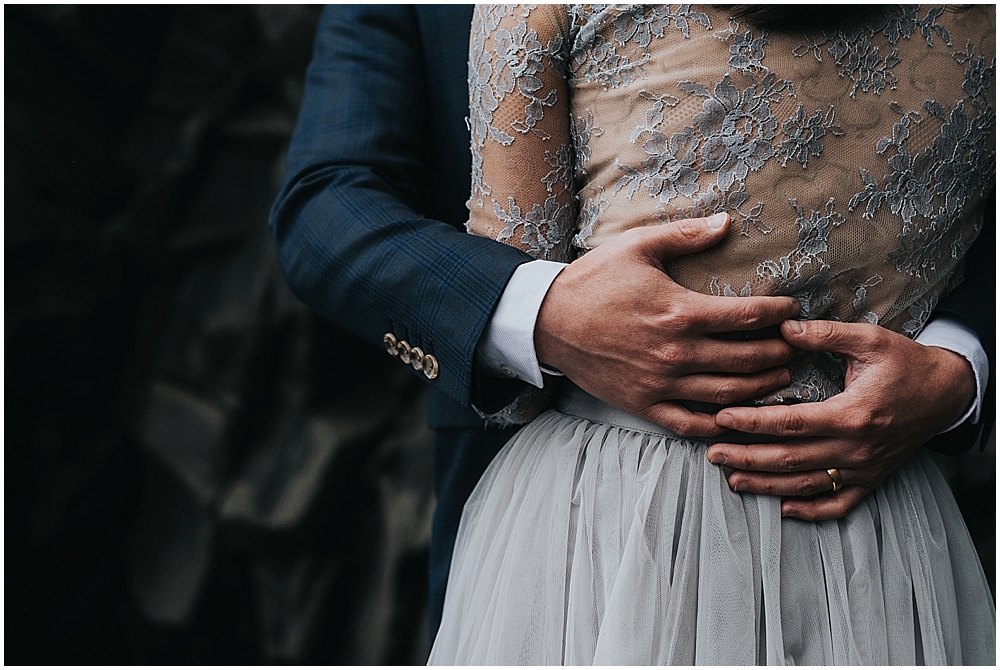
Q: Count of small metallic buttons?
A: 4